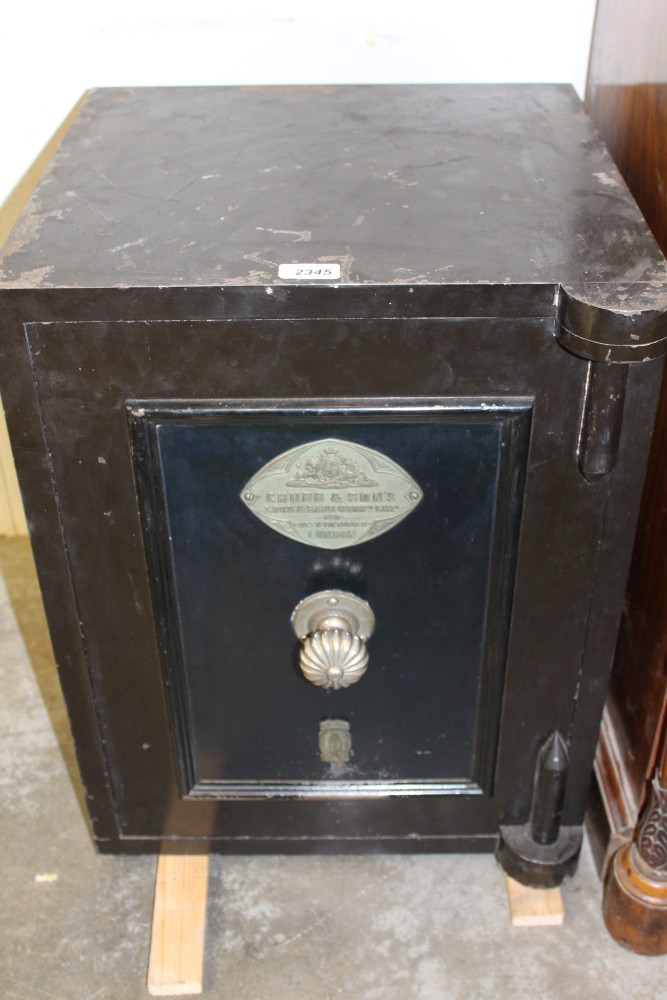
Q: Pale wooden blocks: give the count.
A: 2